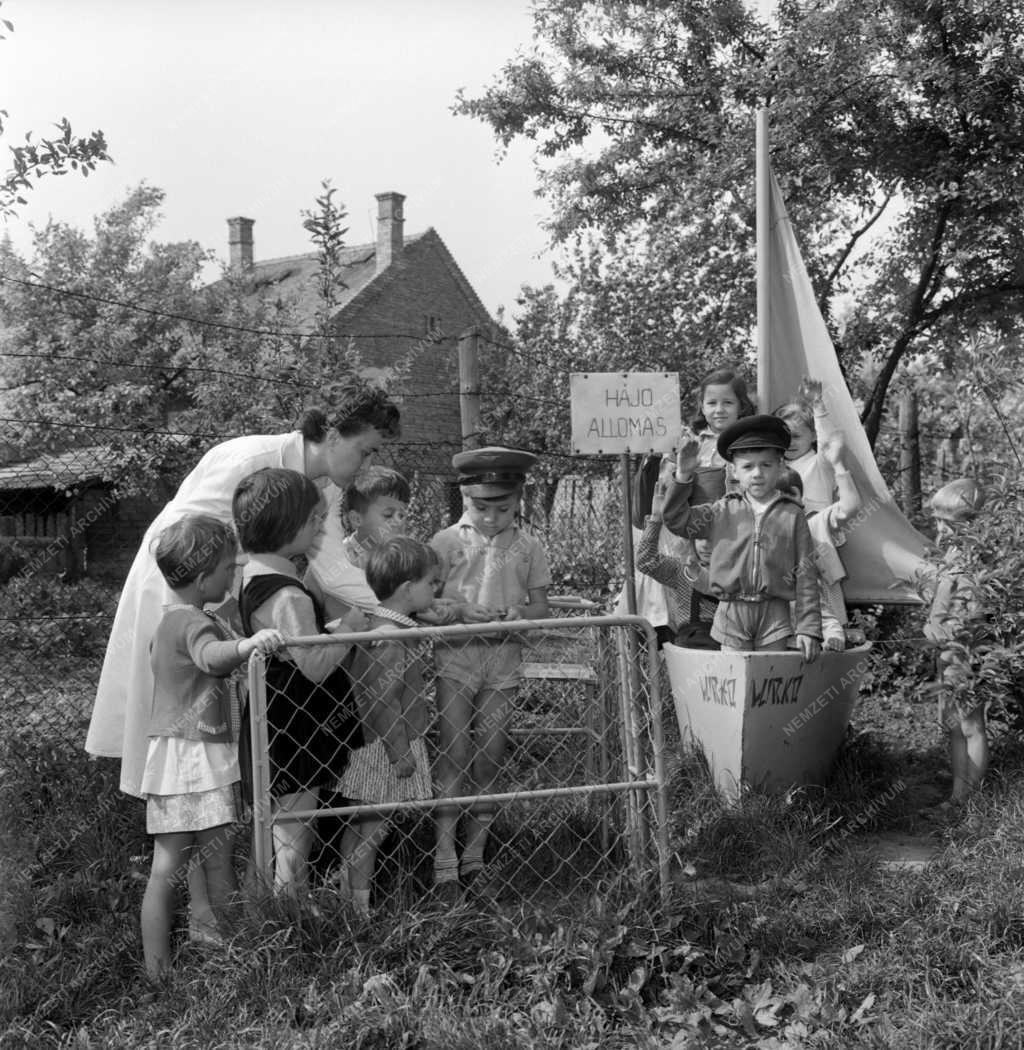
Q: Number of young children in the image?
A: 11